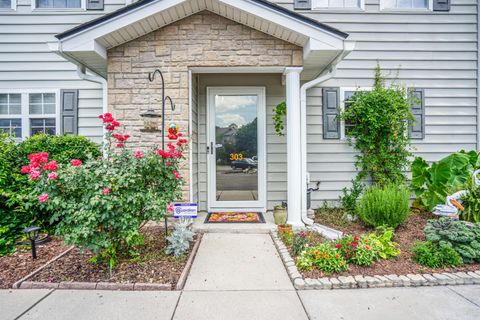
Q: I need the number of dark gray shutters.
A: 6